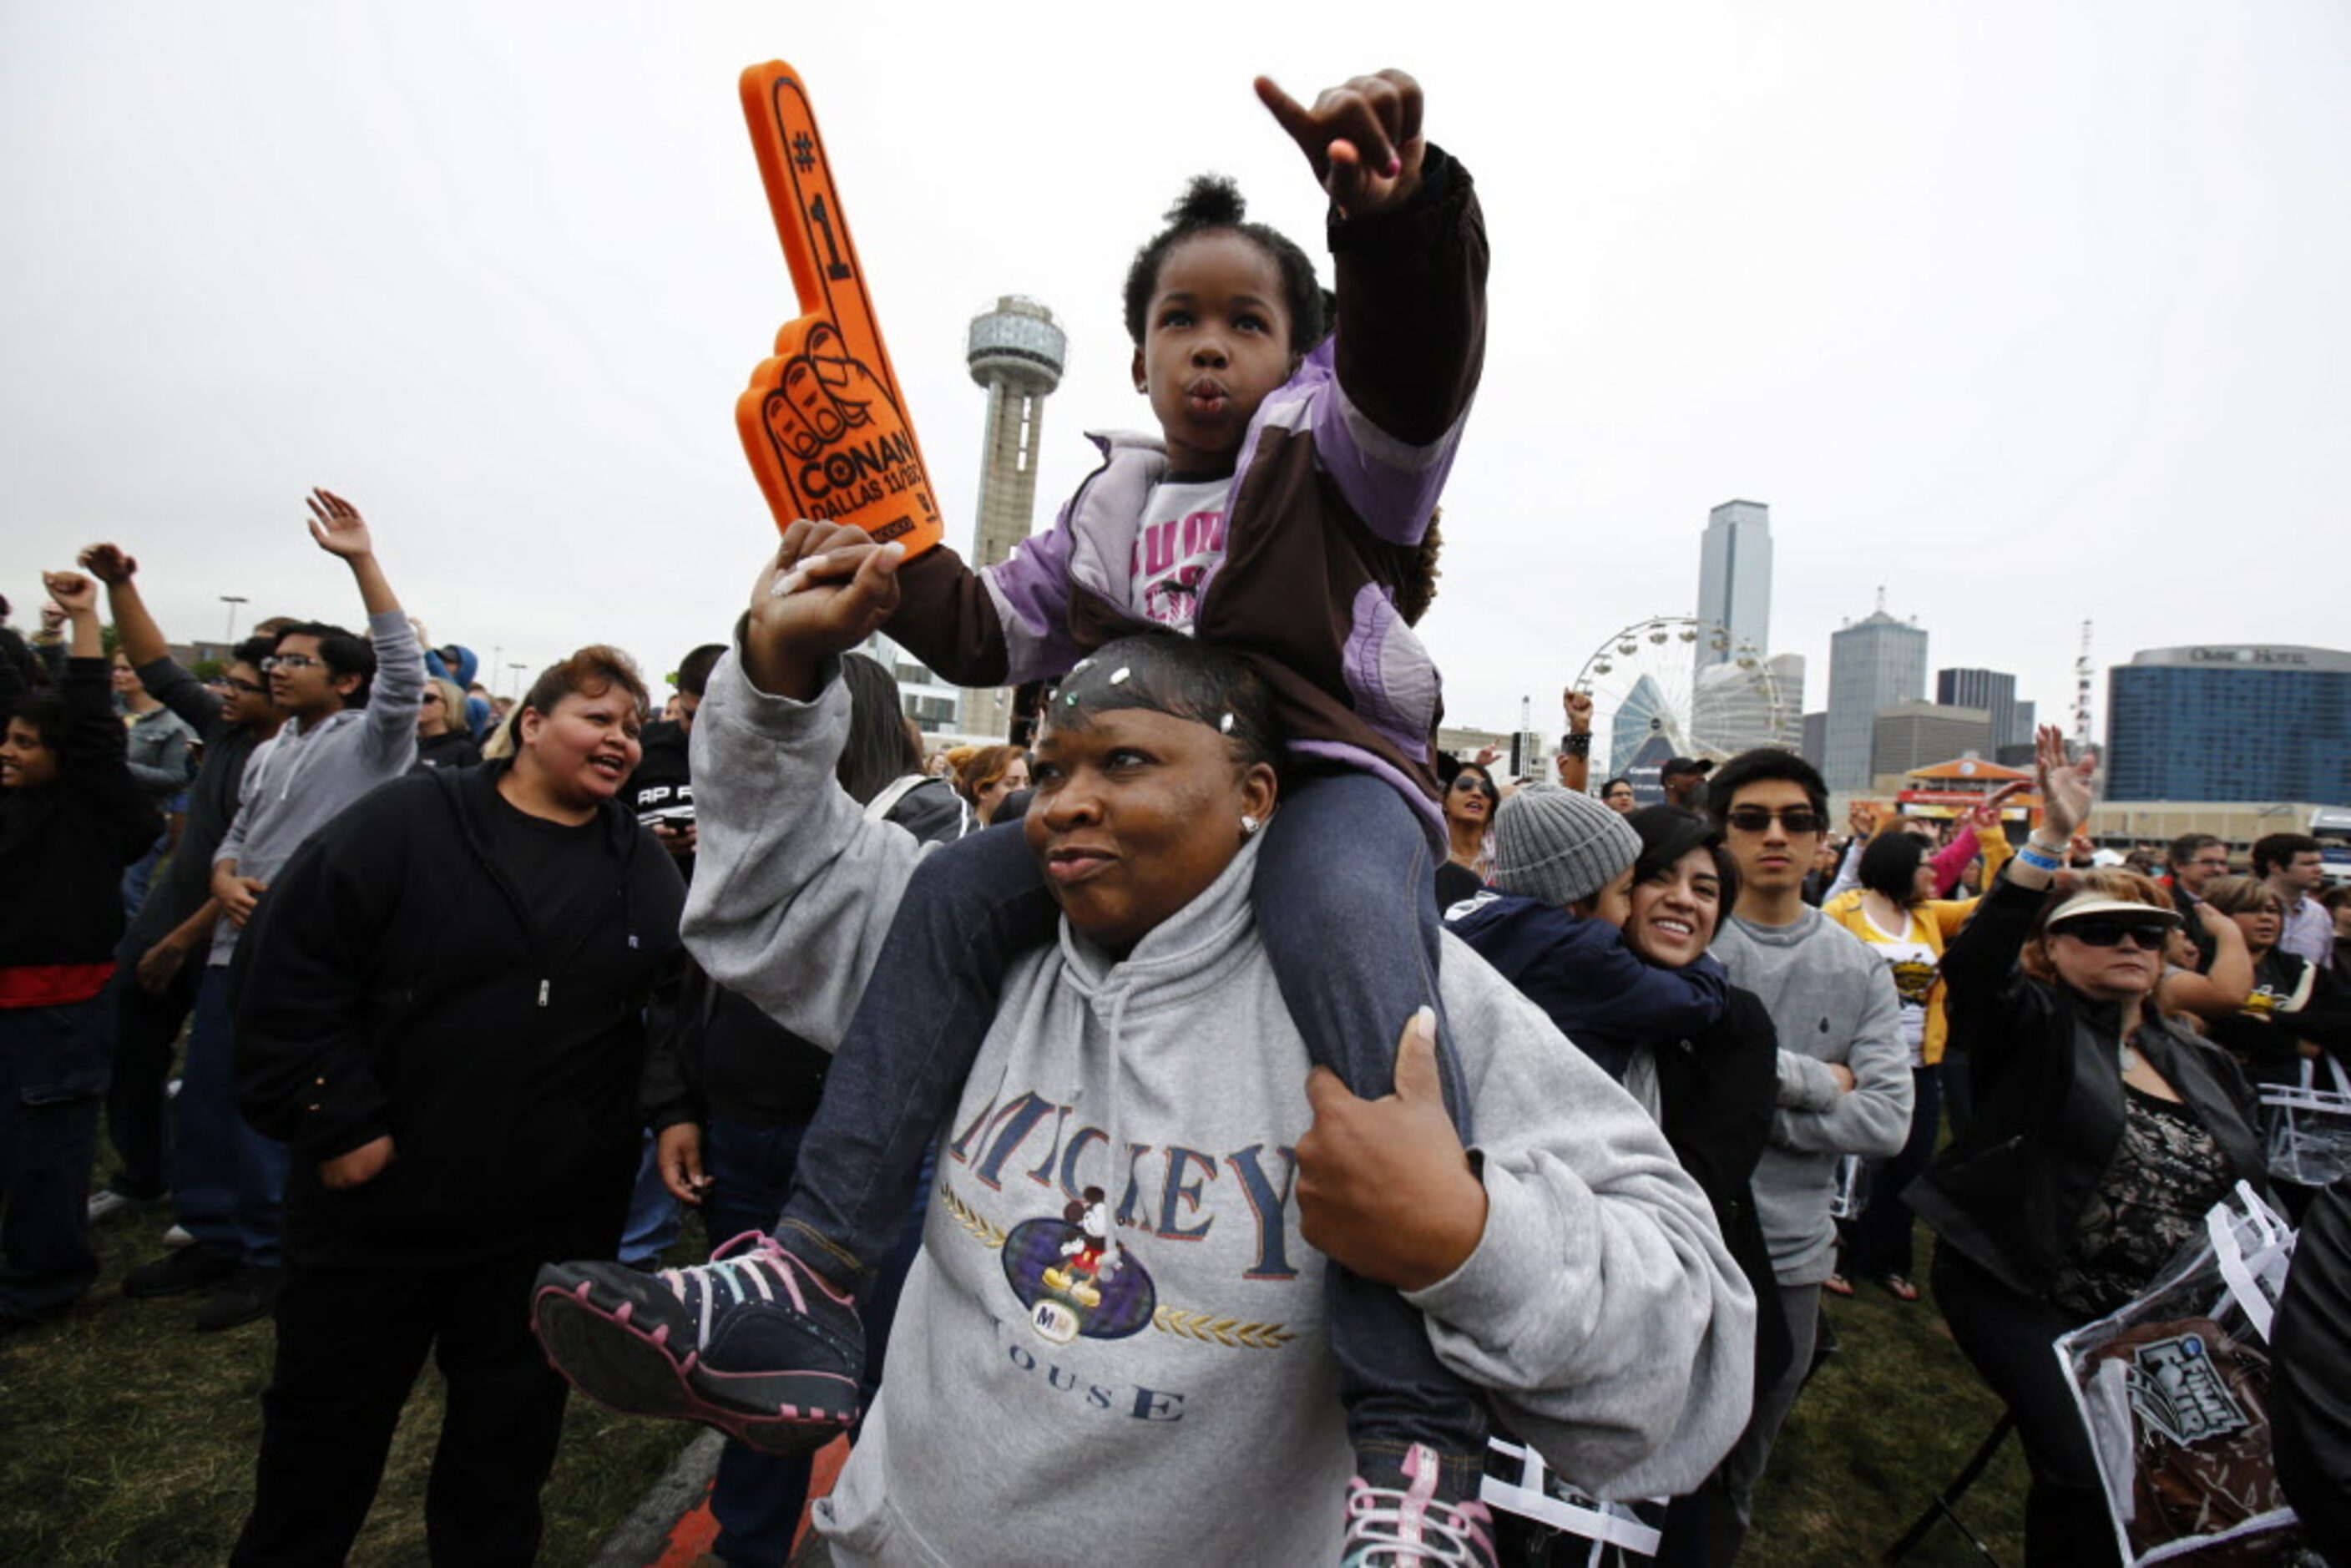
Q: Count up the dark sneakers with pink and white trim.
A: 2